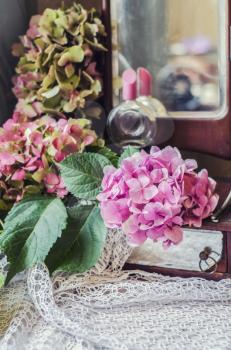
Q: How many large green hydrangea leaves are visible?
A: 3